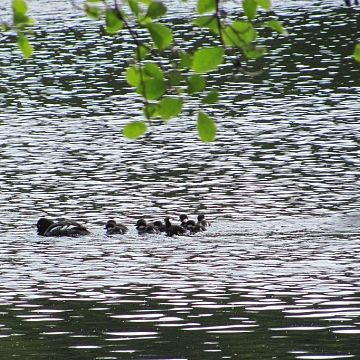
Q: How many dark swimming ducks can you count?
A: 8